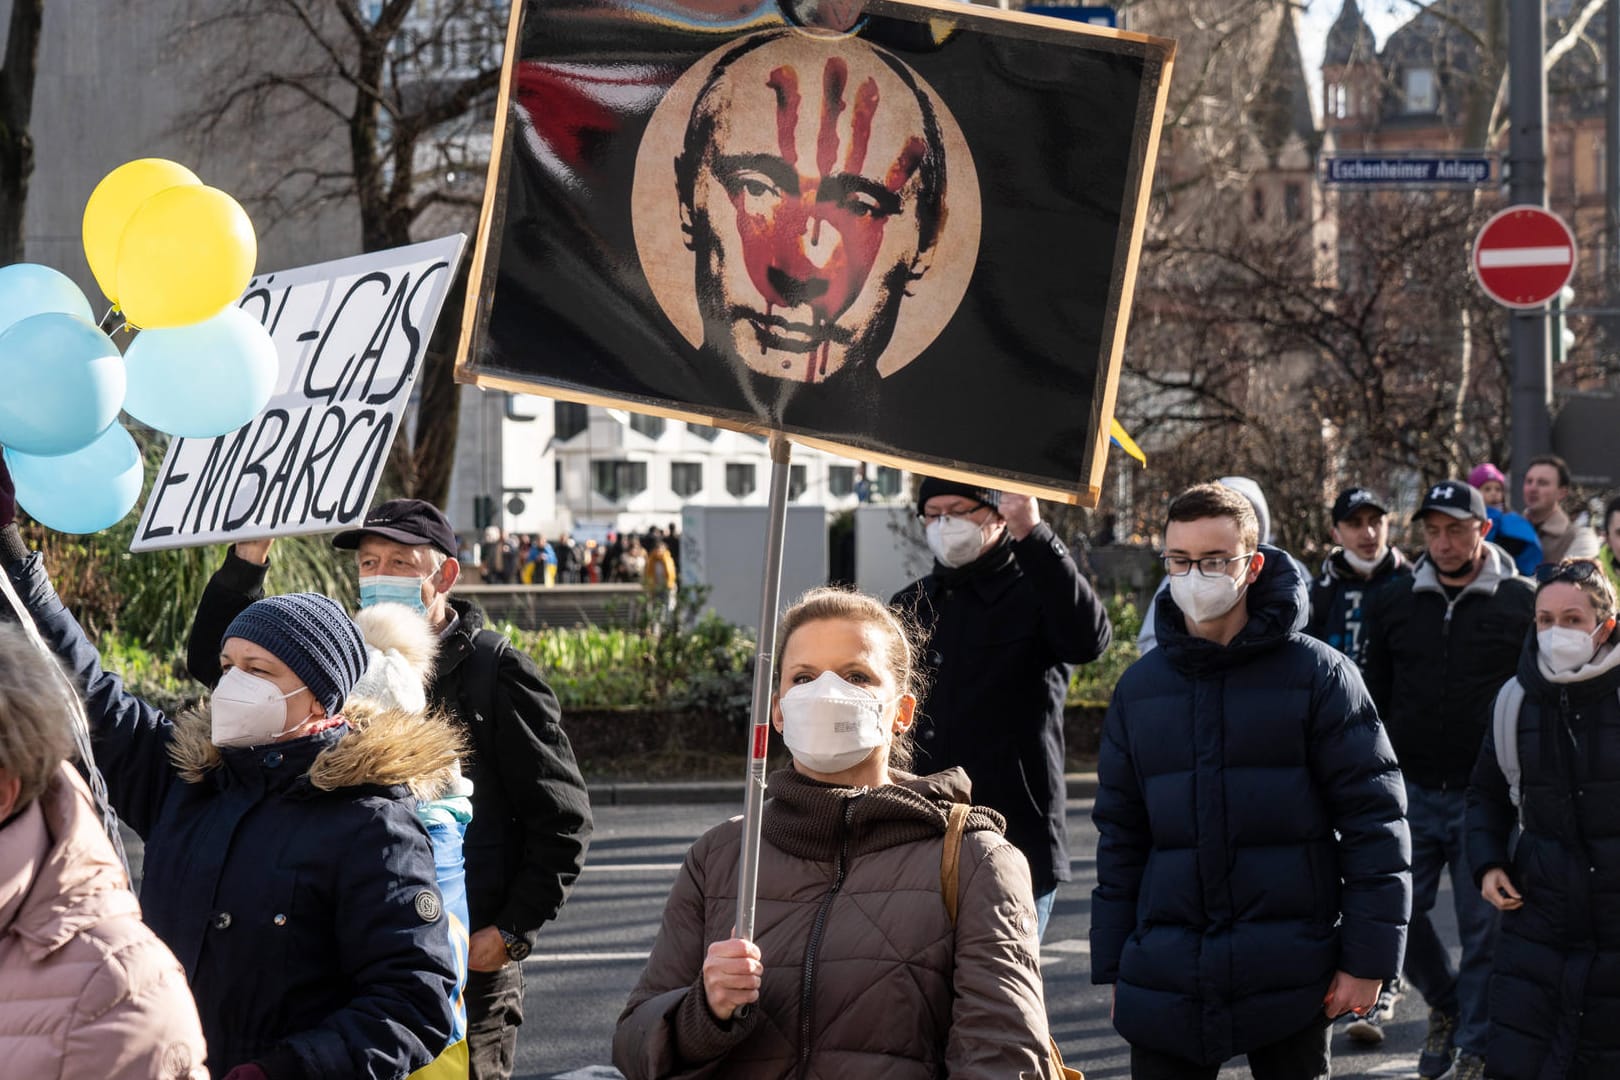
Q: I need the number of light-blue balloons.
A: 4